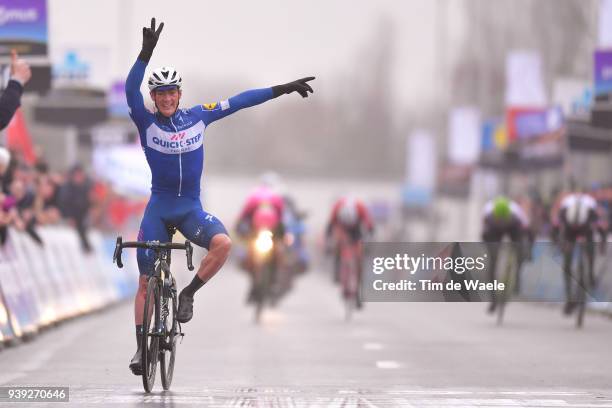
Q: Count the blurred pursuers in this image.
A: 4